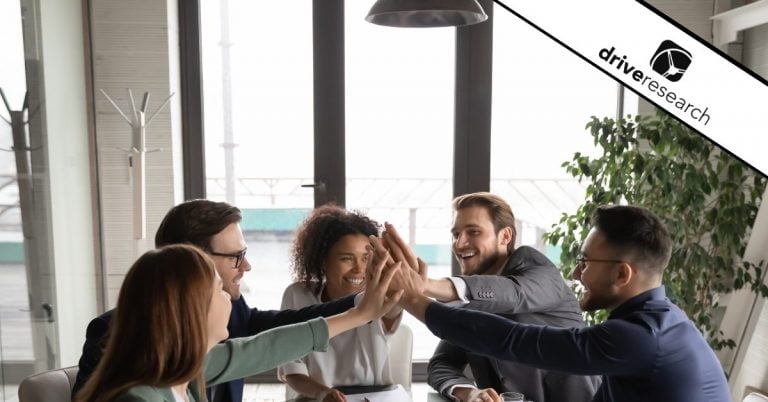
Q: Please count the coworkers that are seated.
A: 5